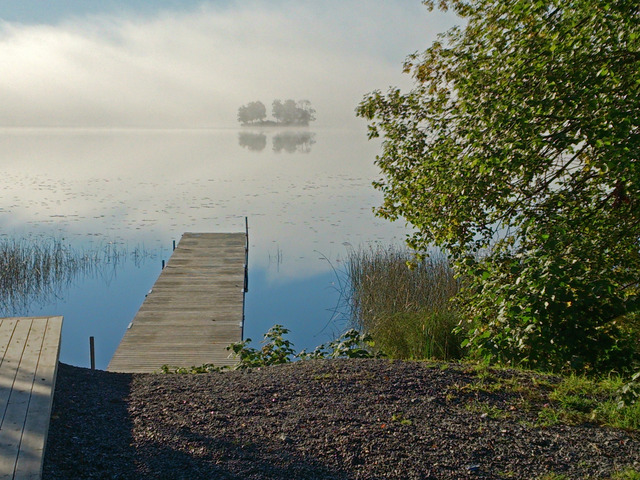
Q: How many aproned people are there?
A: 0